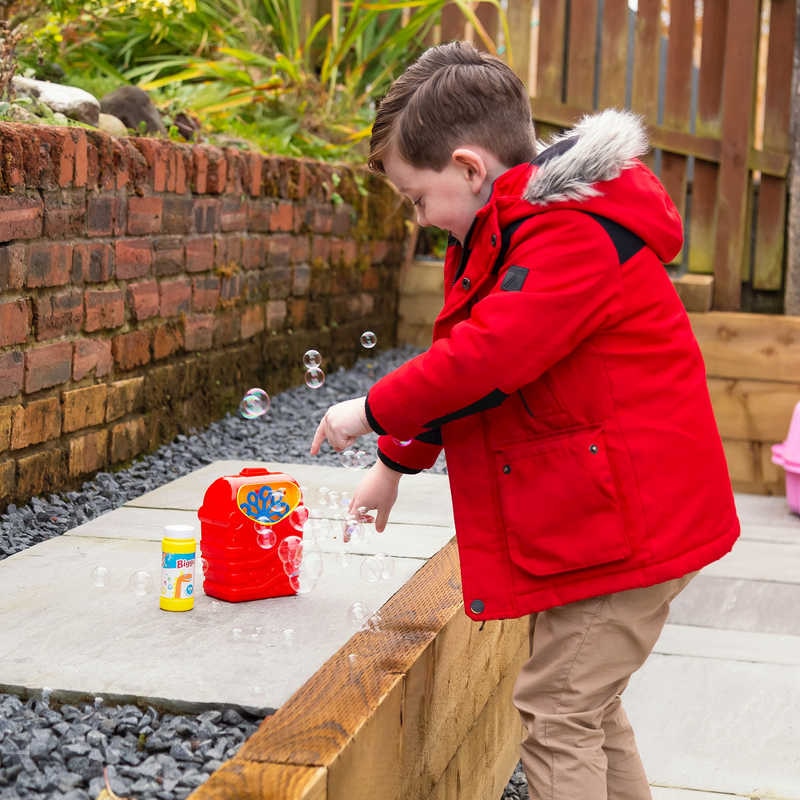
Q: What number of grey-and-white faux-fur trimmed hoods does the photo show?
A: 1